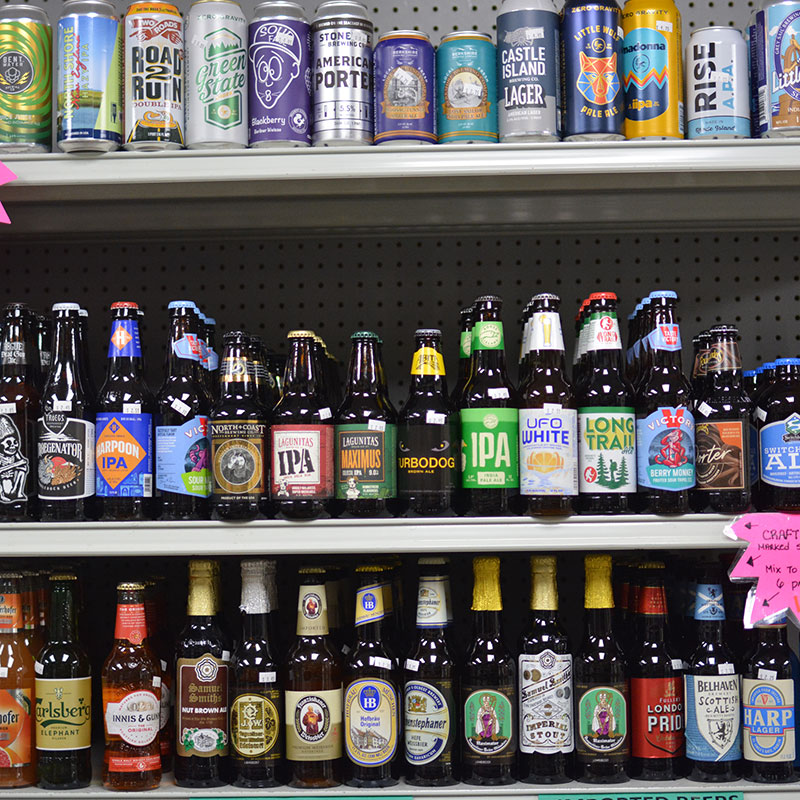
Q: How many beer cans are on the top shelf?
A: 13